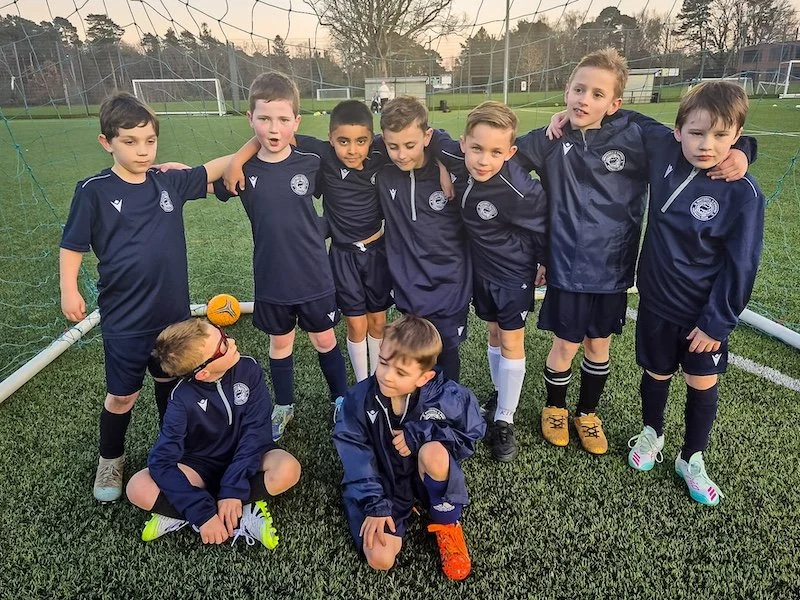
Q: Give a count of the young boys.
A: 9